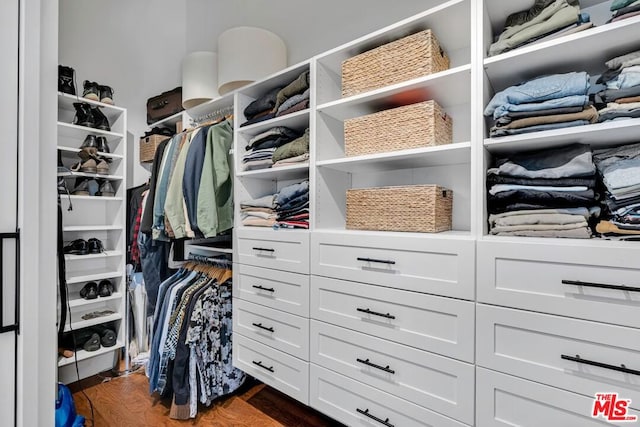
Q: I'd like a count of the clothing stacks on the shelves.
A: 12